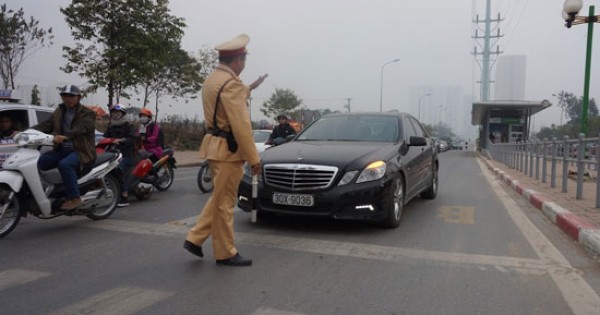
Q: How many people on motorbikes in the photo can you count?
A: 4